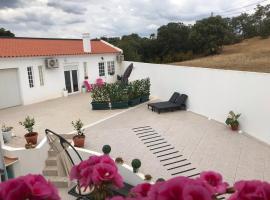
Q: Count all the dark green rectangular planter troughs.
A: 4